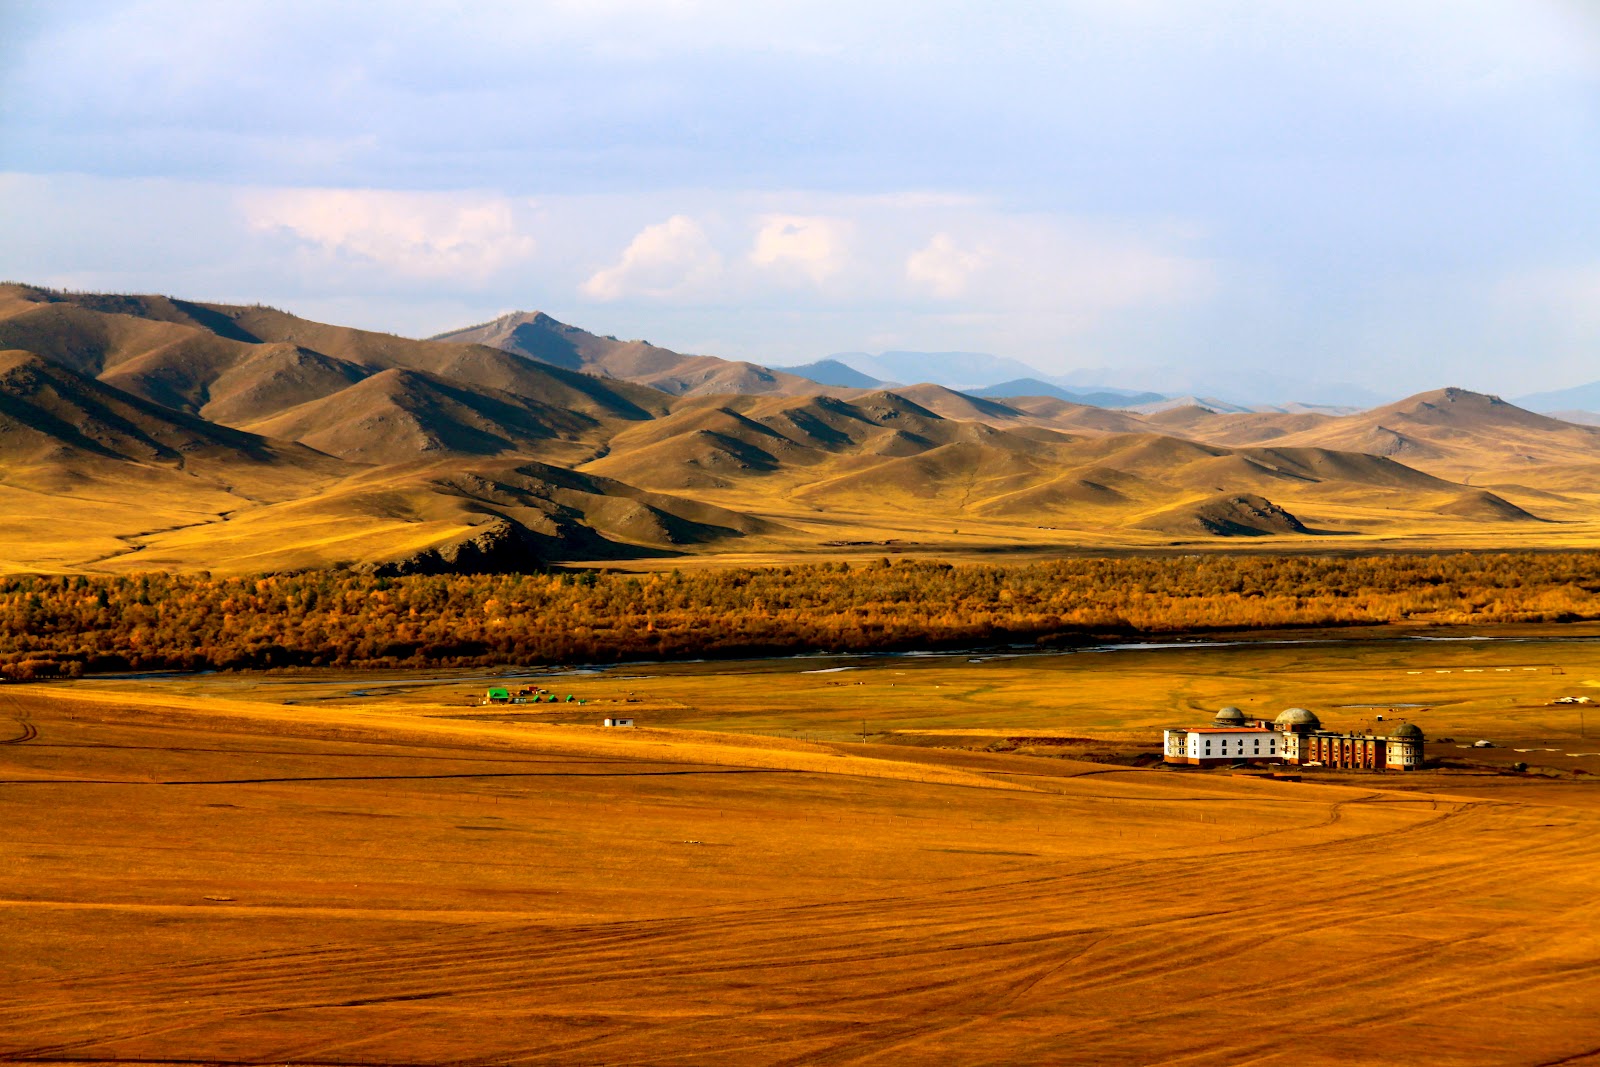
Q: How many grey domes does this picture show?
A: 3